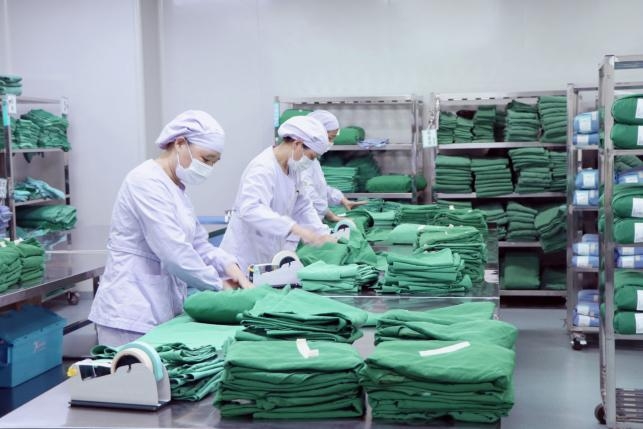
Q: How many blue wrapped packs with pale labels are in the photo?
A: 11